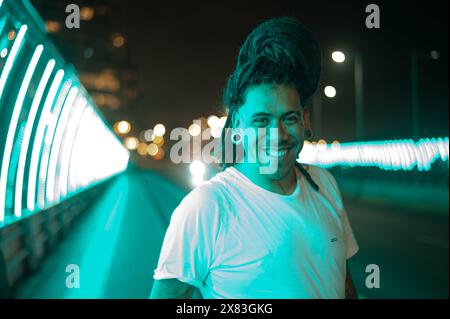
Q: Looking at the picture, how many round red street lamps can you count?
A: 0